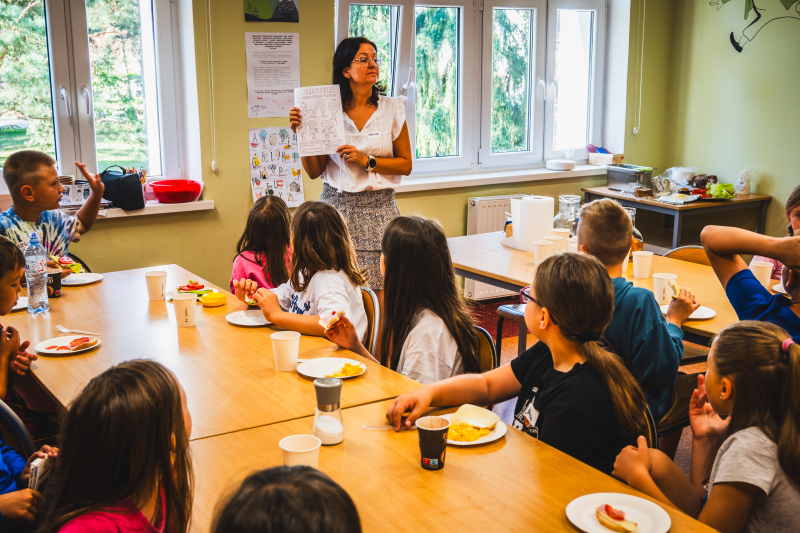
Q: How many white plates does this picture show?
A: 10